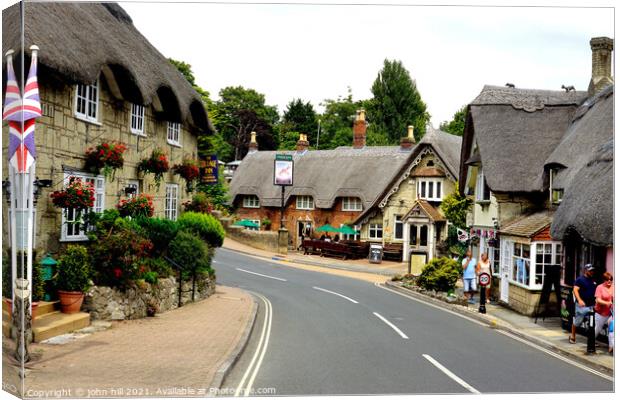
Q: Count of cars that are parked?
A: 0